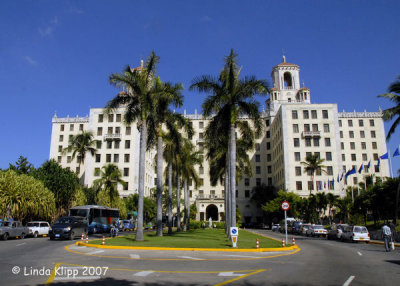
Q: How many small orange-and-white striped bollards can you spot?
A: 6